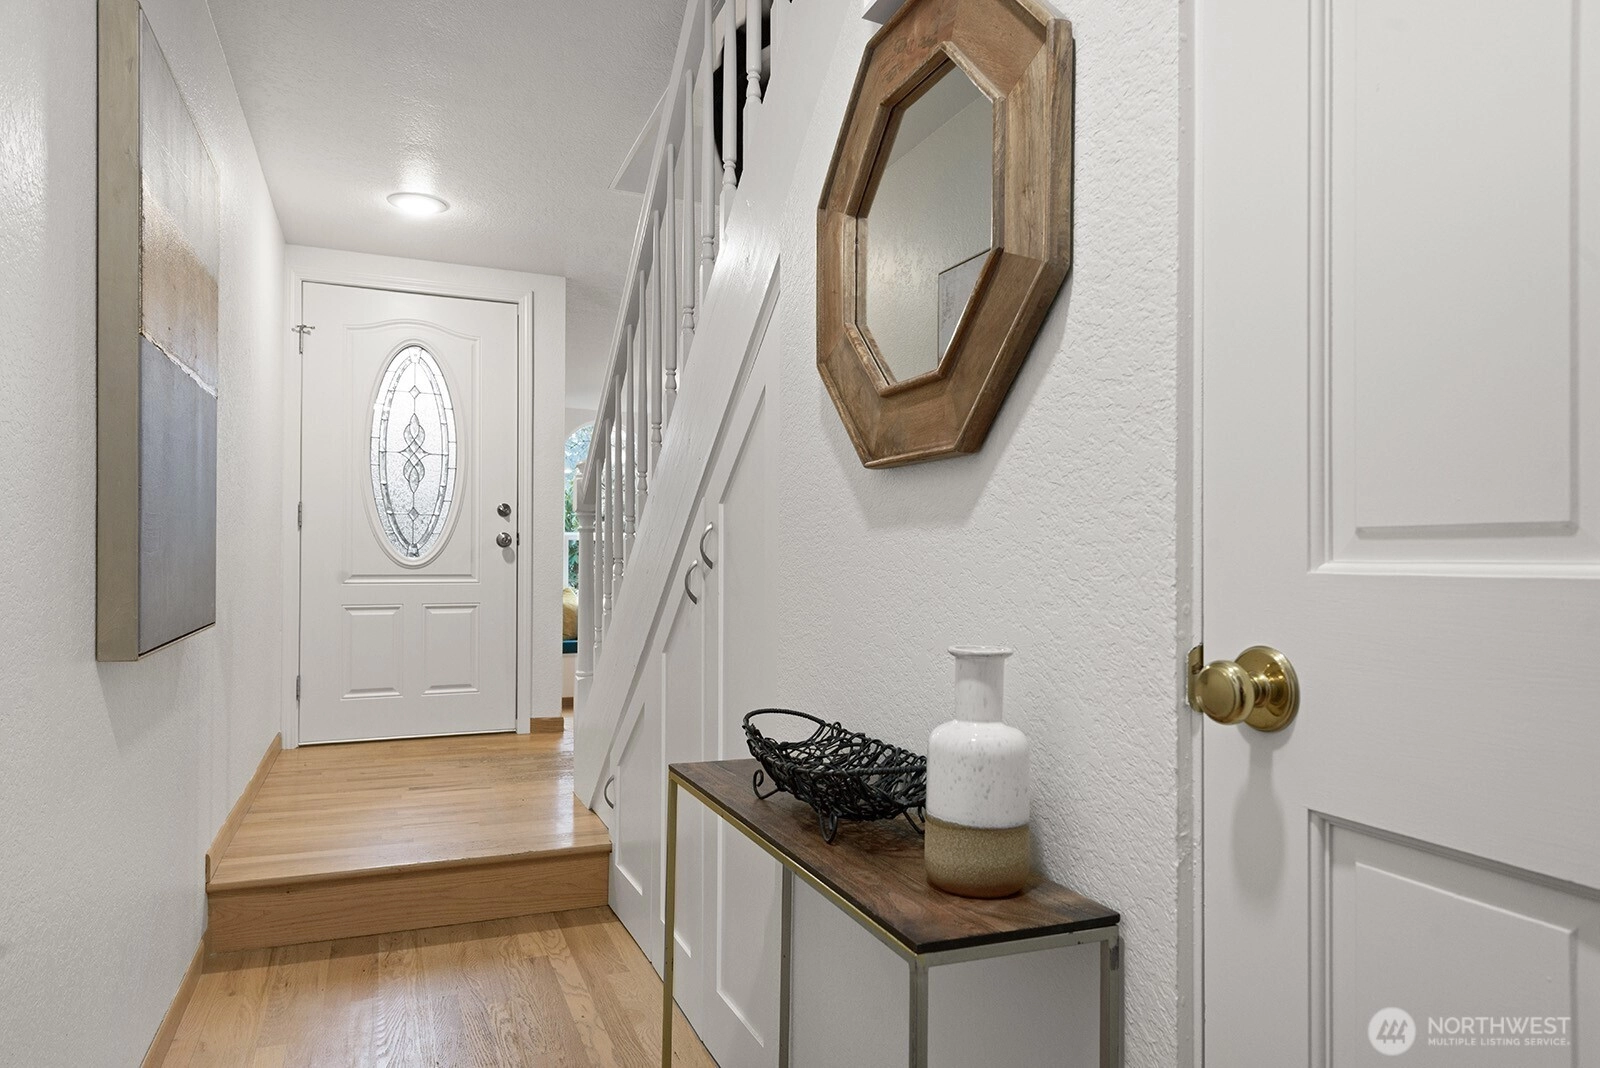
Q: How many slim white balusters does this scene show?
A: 11